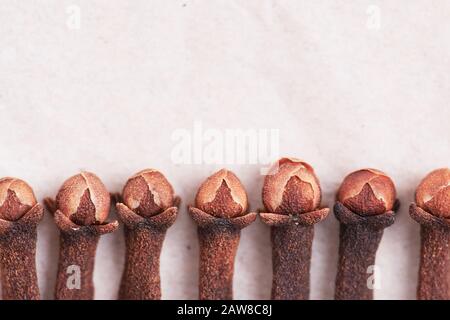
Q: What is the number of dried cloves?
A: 7